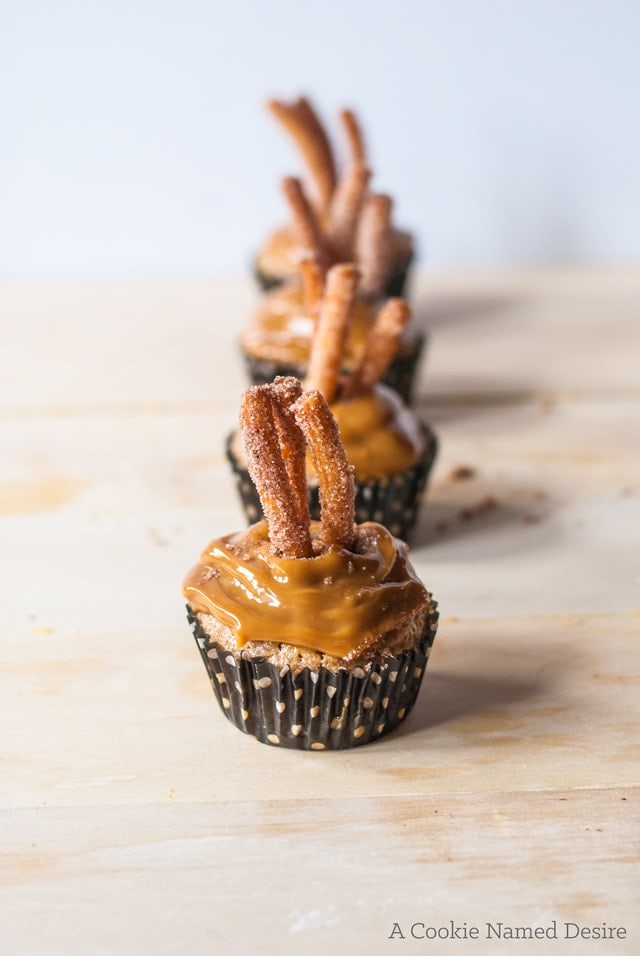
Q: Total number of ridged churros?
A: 12